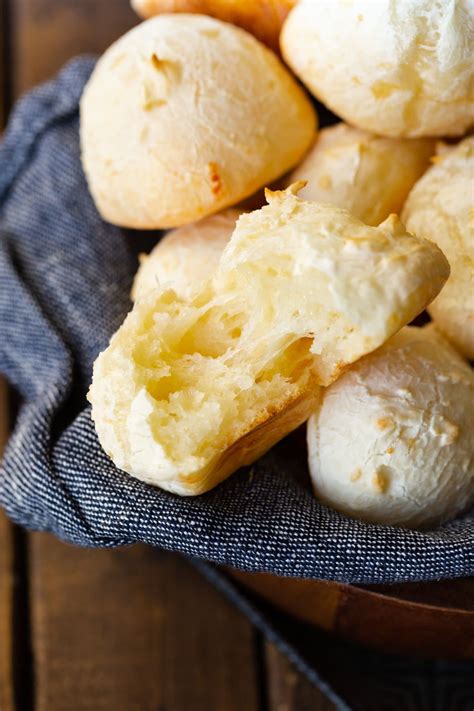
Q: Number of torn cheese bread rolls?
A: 1